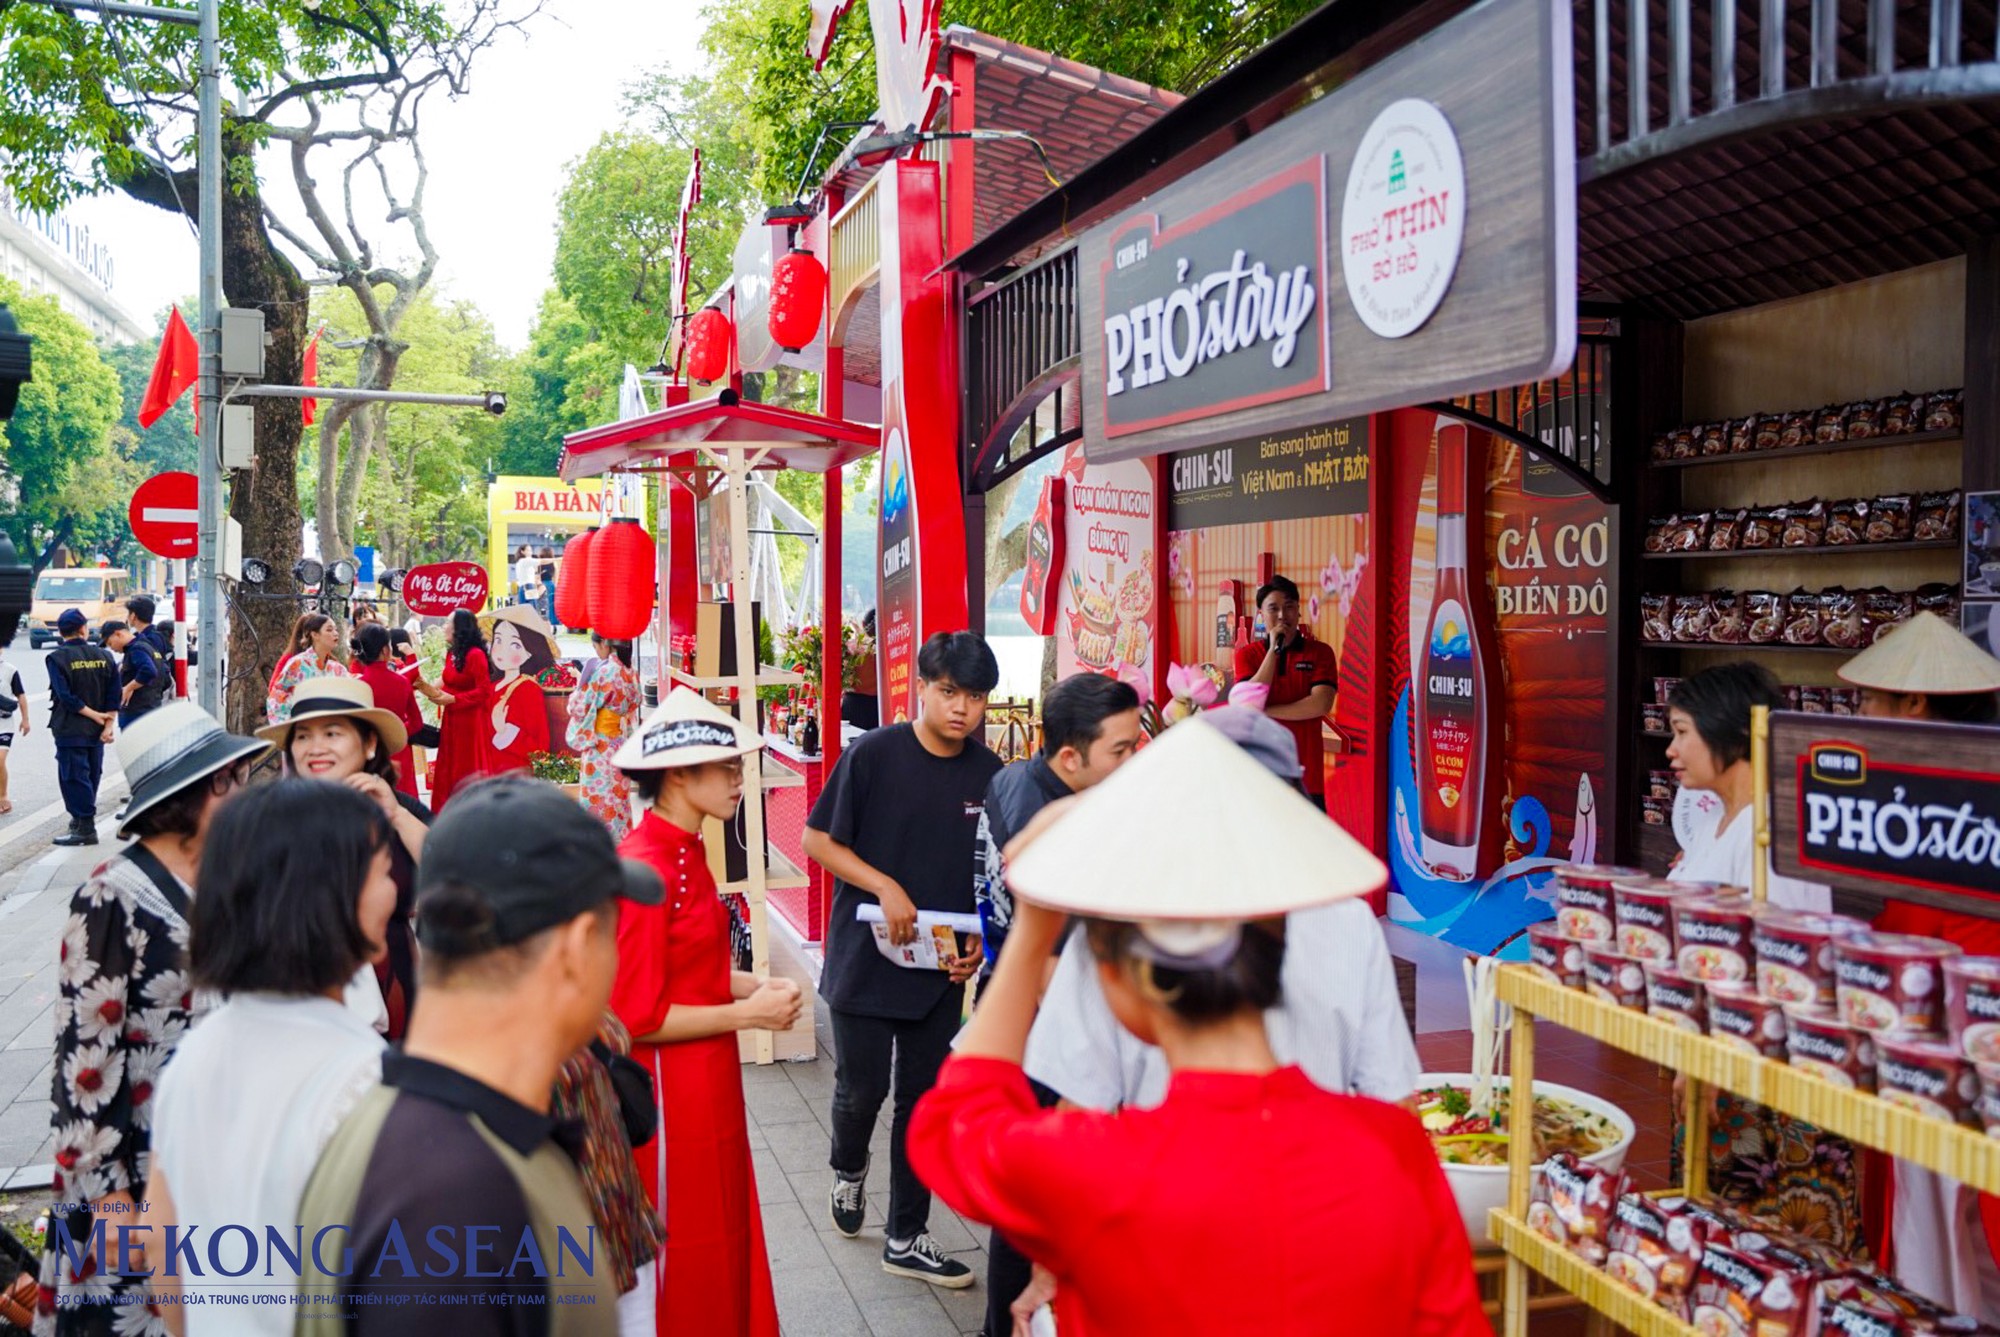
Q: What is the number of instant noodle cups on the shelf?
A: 13